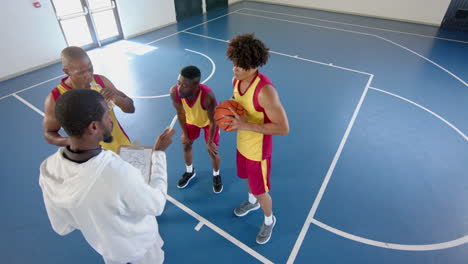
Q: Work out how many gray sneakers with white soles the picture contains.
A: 2